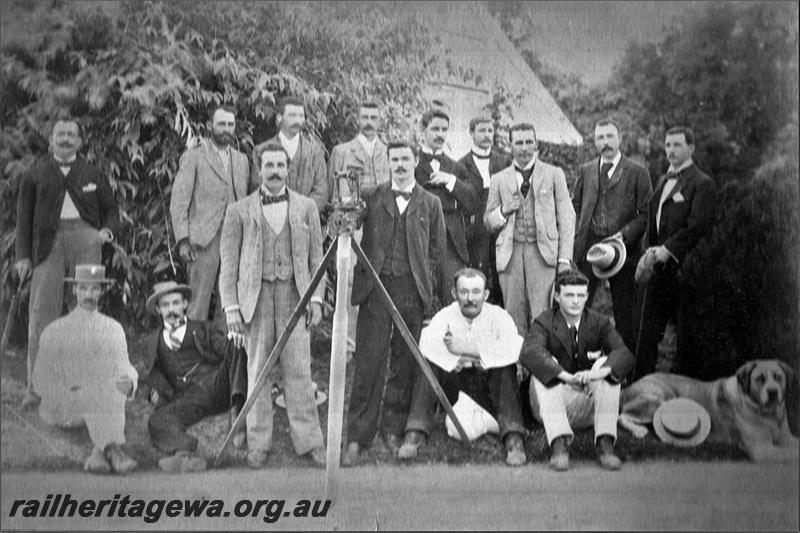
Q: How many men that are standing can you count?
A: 11